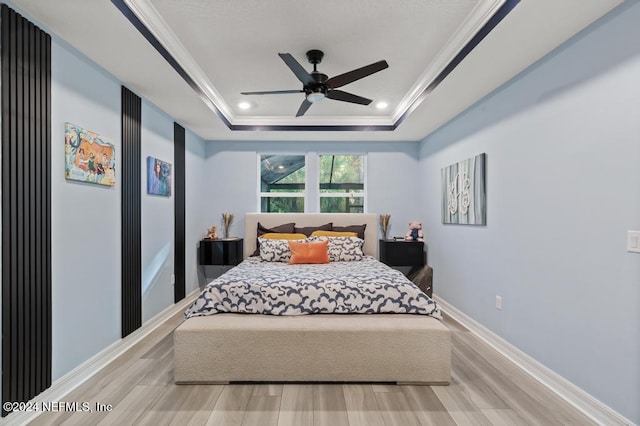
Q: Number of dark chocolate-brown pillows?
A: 3